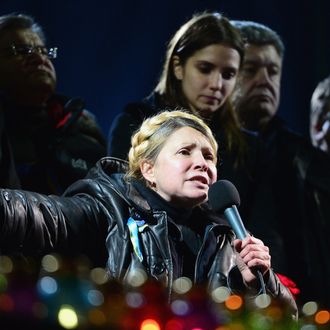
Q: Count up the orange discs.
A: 2